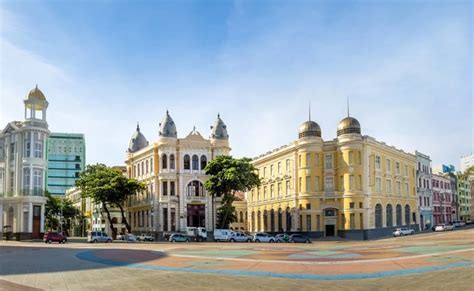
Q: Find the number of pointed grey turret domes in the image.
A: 3